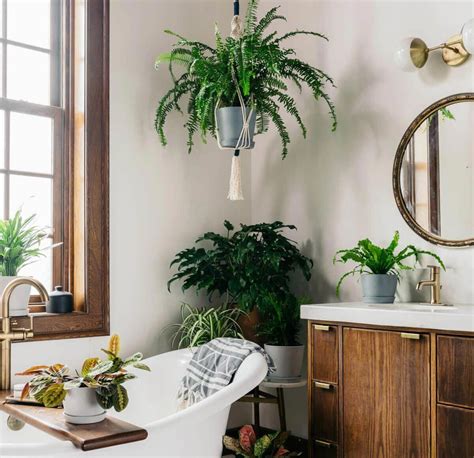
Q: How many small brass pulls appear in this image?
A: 4